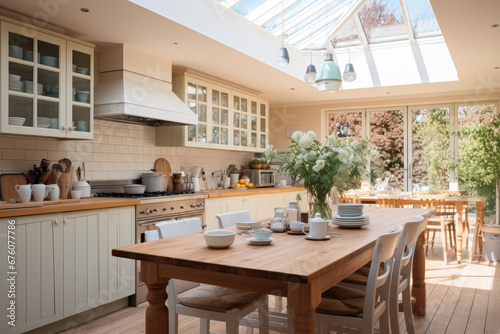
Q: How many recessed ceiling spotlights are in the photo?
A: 6